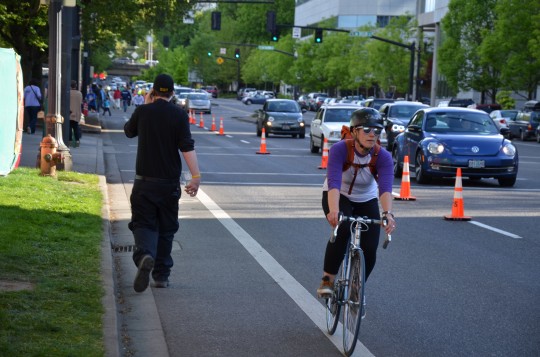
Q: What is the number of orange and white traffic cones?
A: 9